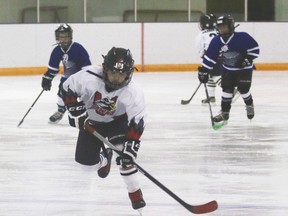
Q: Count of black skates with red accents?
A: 2